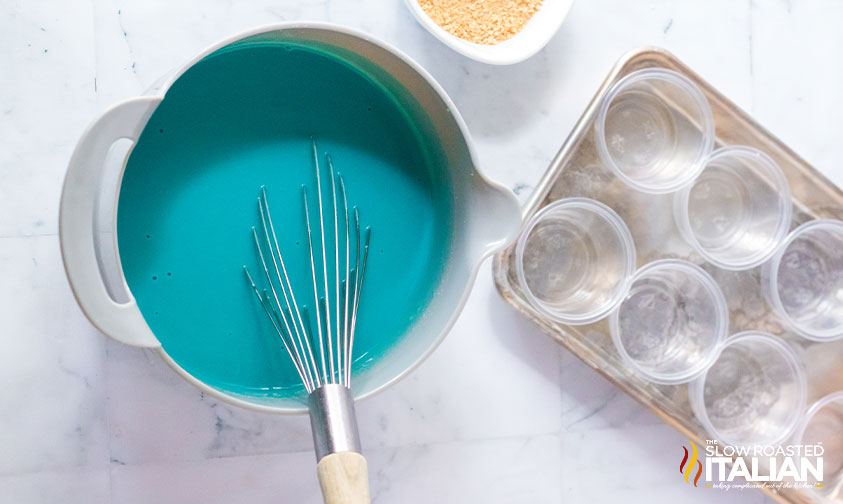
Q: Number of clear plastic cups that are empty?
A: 7